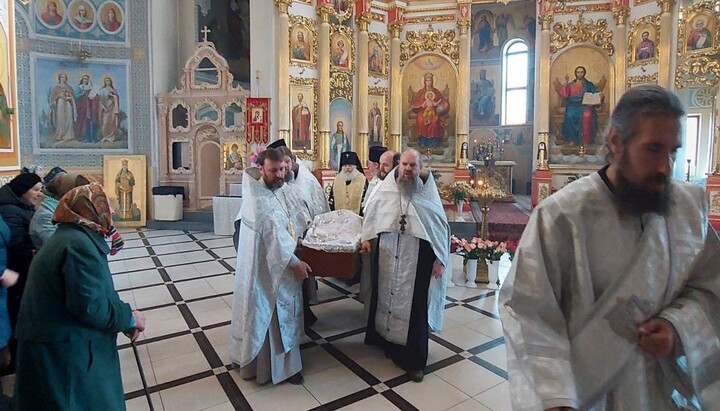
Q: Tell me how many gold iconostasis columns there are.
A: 8